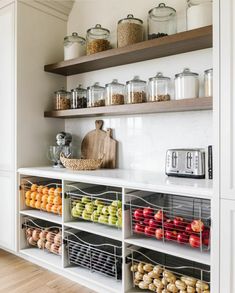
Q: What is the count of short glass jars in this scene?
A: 8